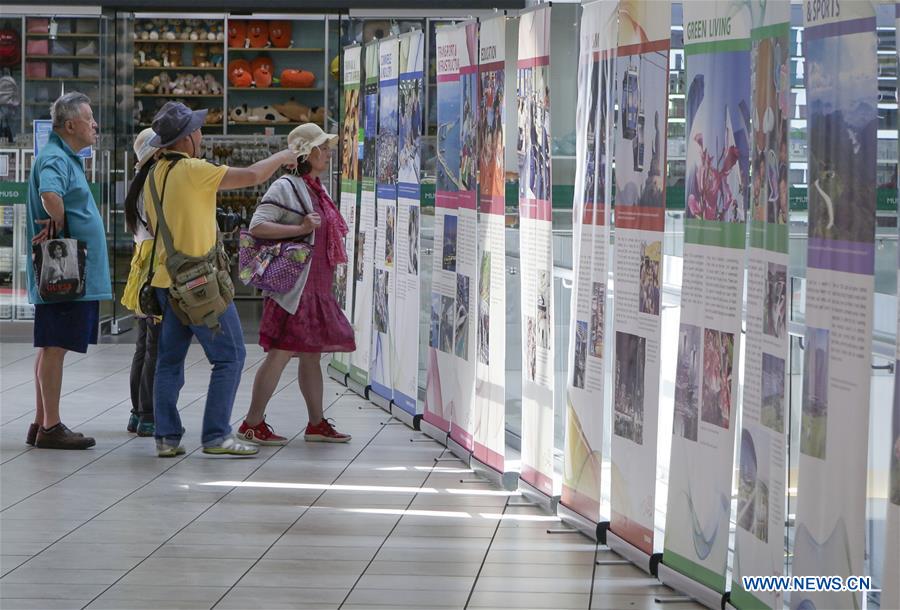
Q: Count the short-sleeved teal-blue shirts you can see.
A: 1